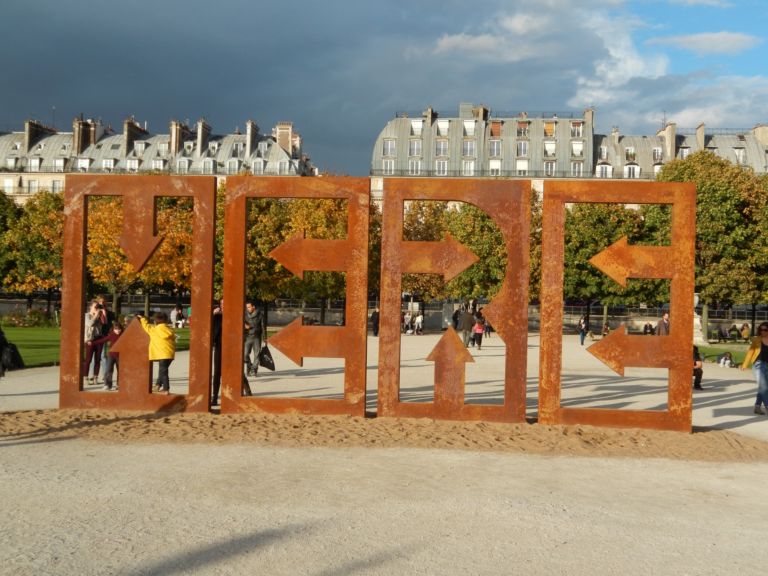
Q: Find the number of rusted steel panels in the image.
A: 4